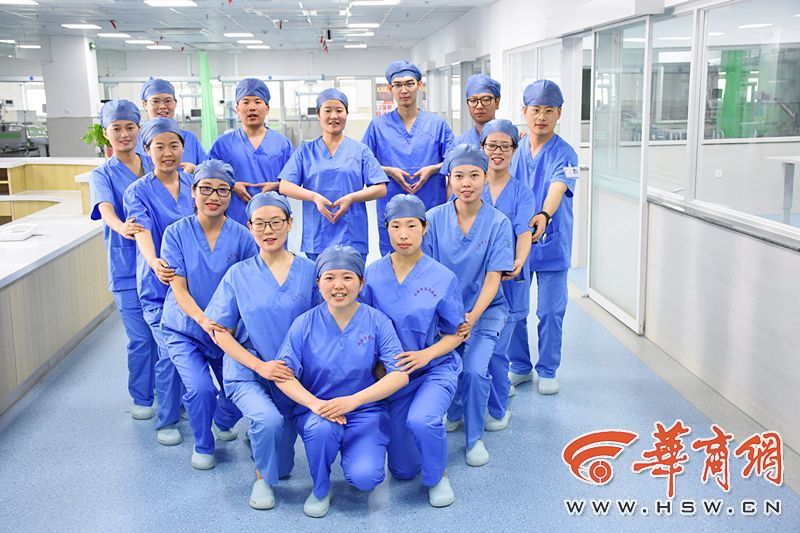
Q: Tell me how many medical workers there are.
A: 14